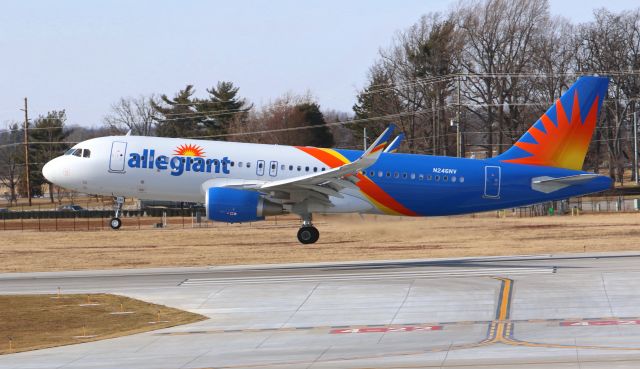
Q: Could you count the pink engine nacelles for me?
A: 0